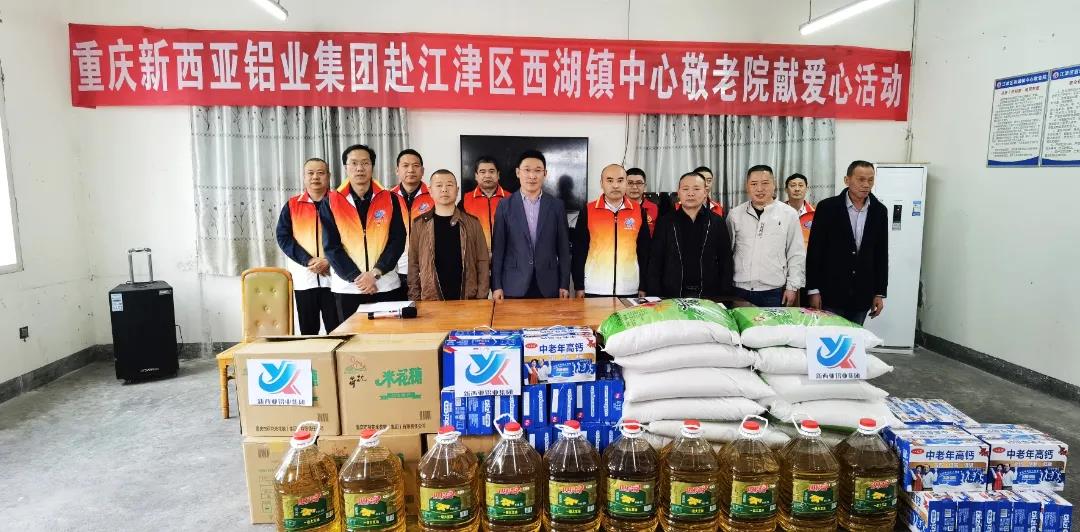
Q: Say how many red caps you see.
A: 10